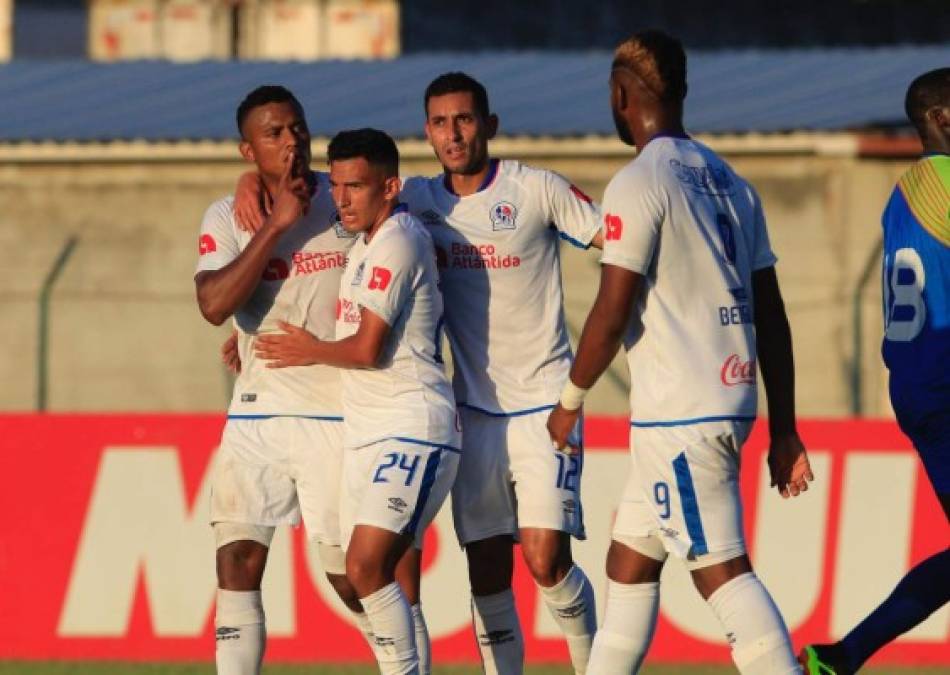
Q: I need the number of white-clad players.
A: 4